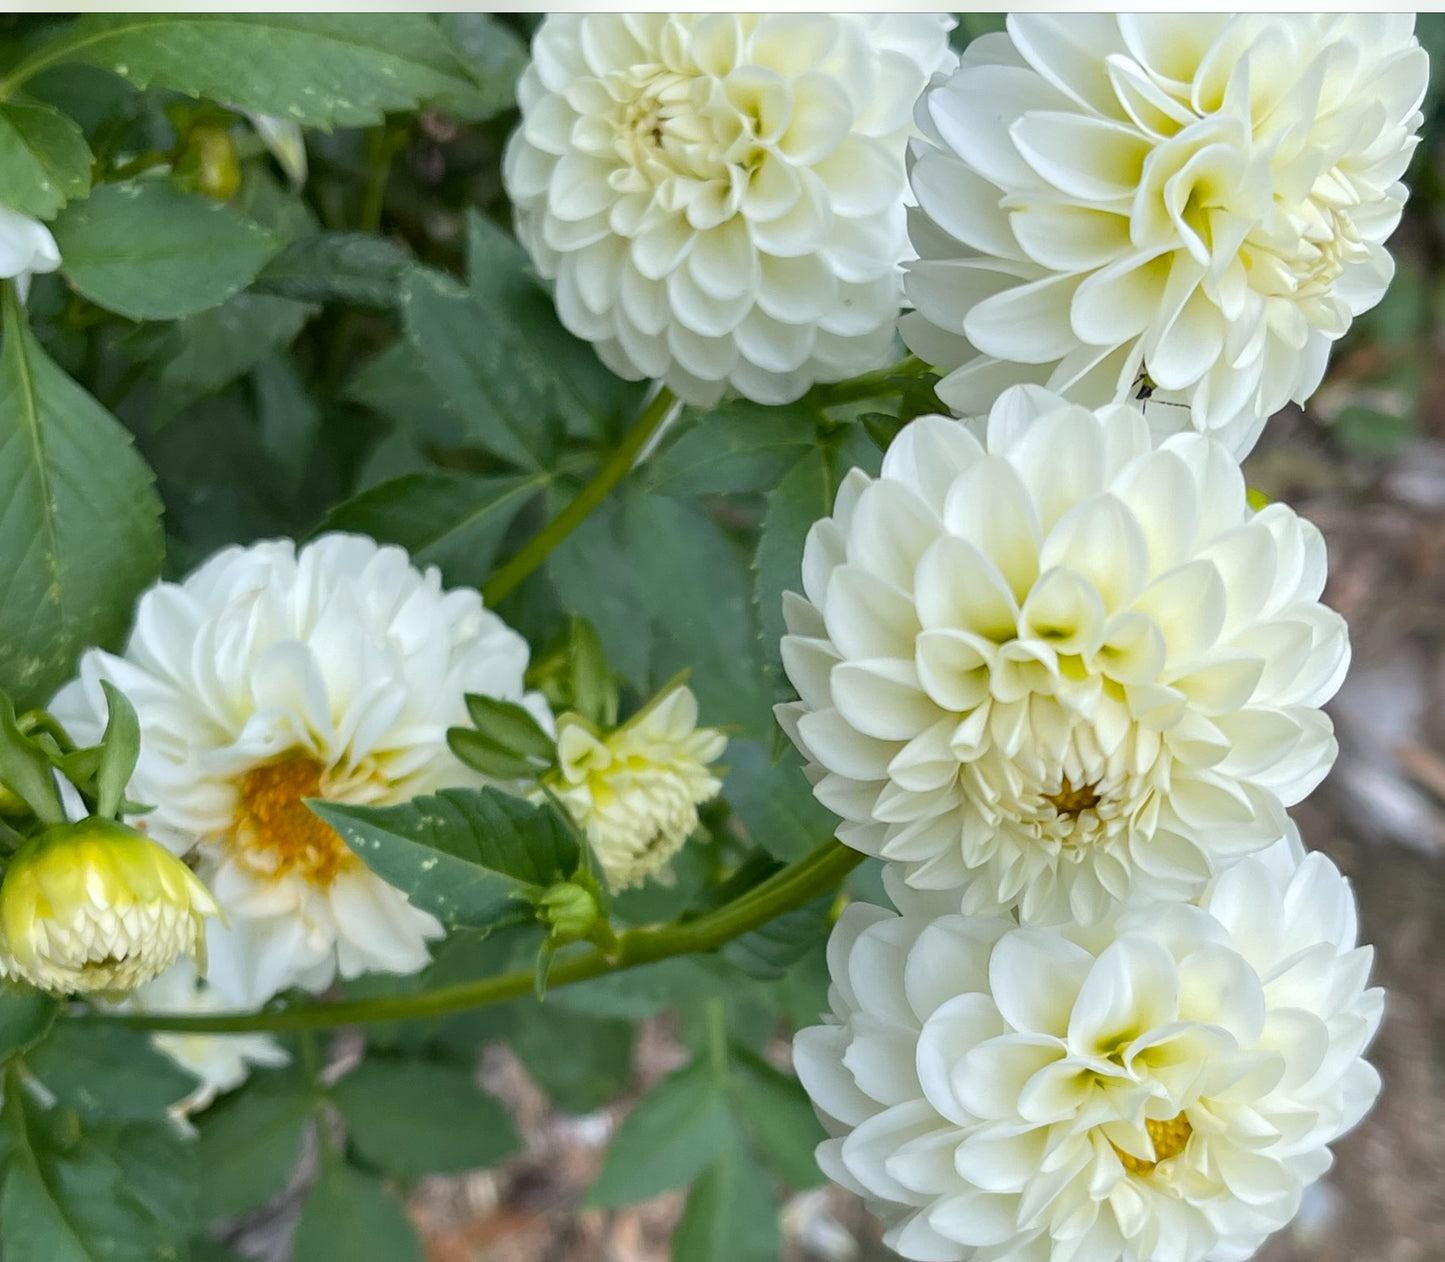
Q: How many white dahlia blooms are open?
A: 5